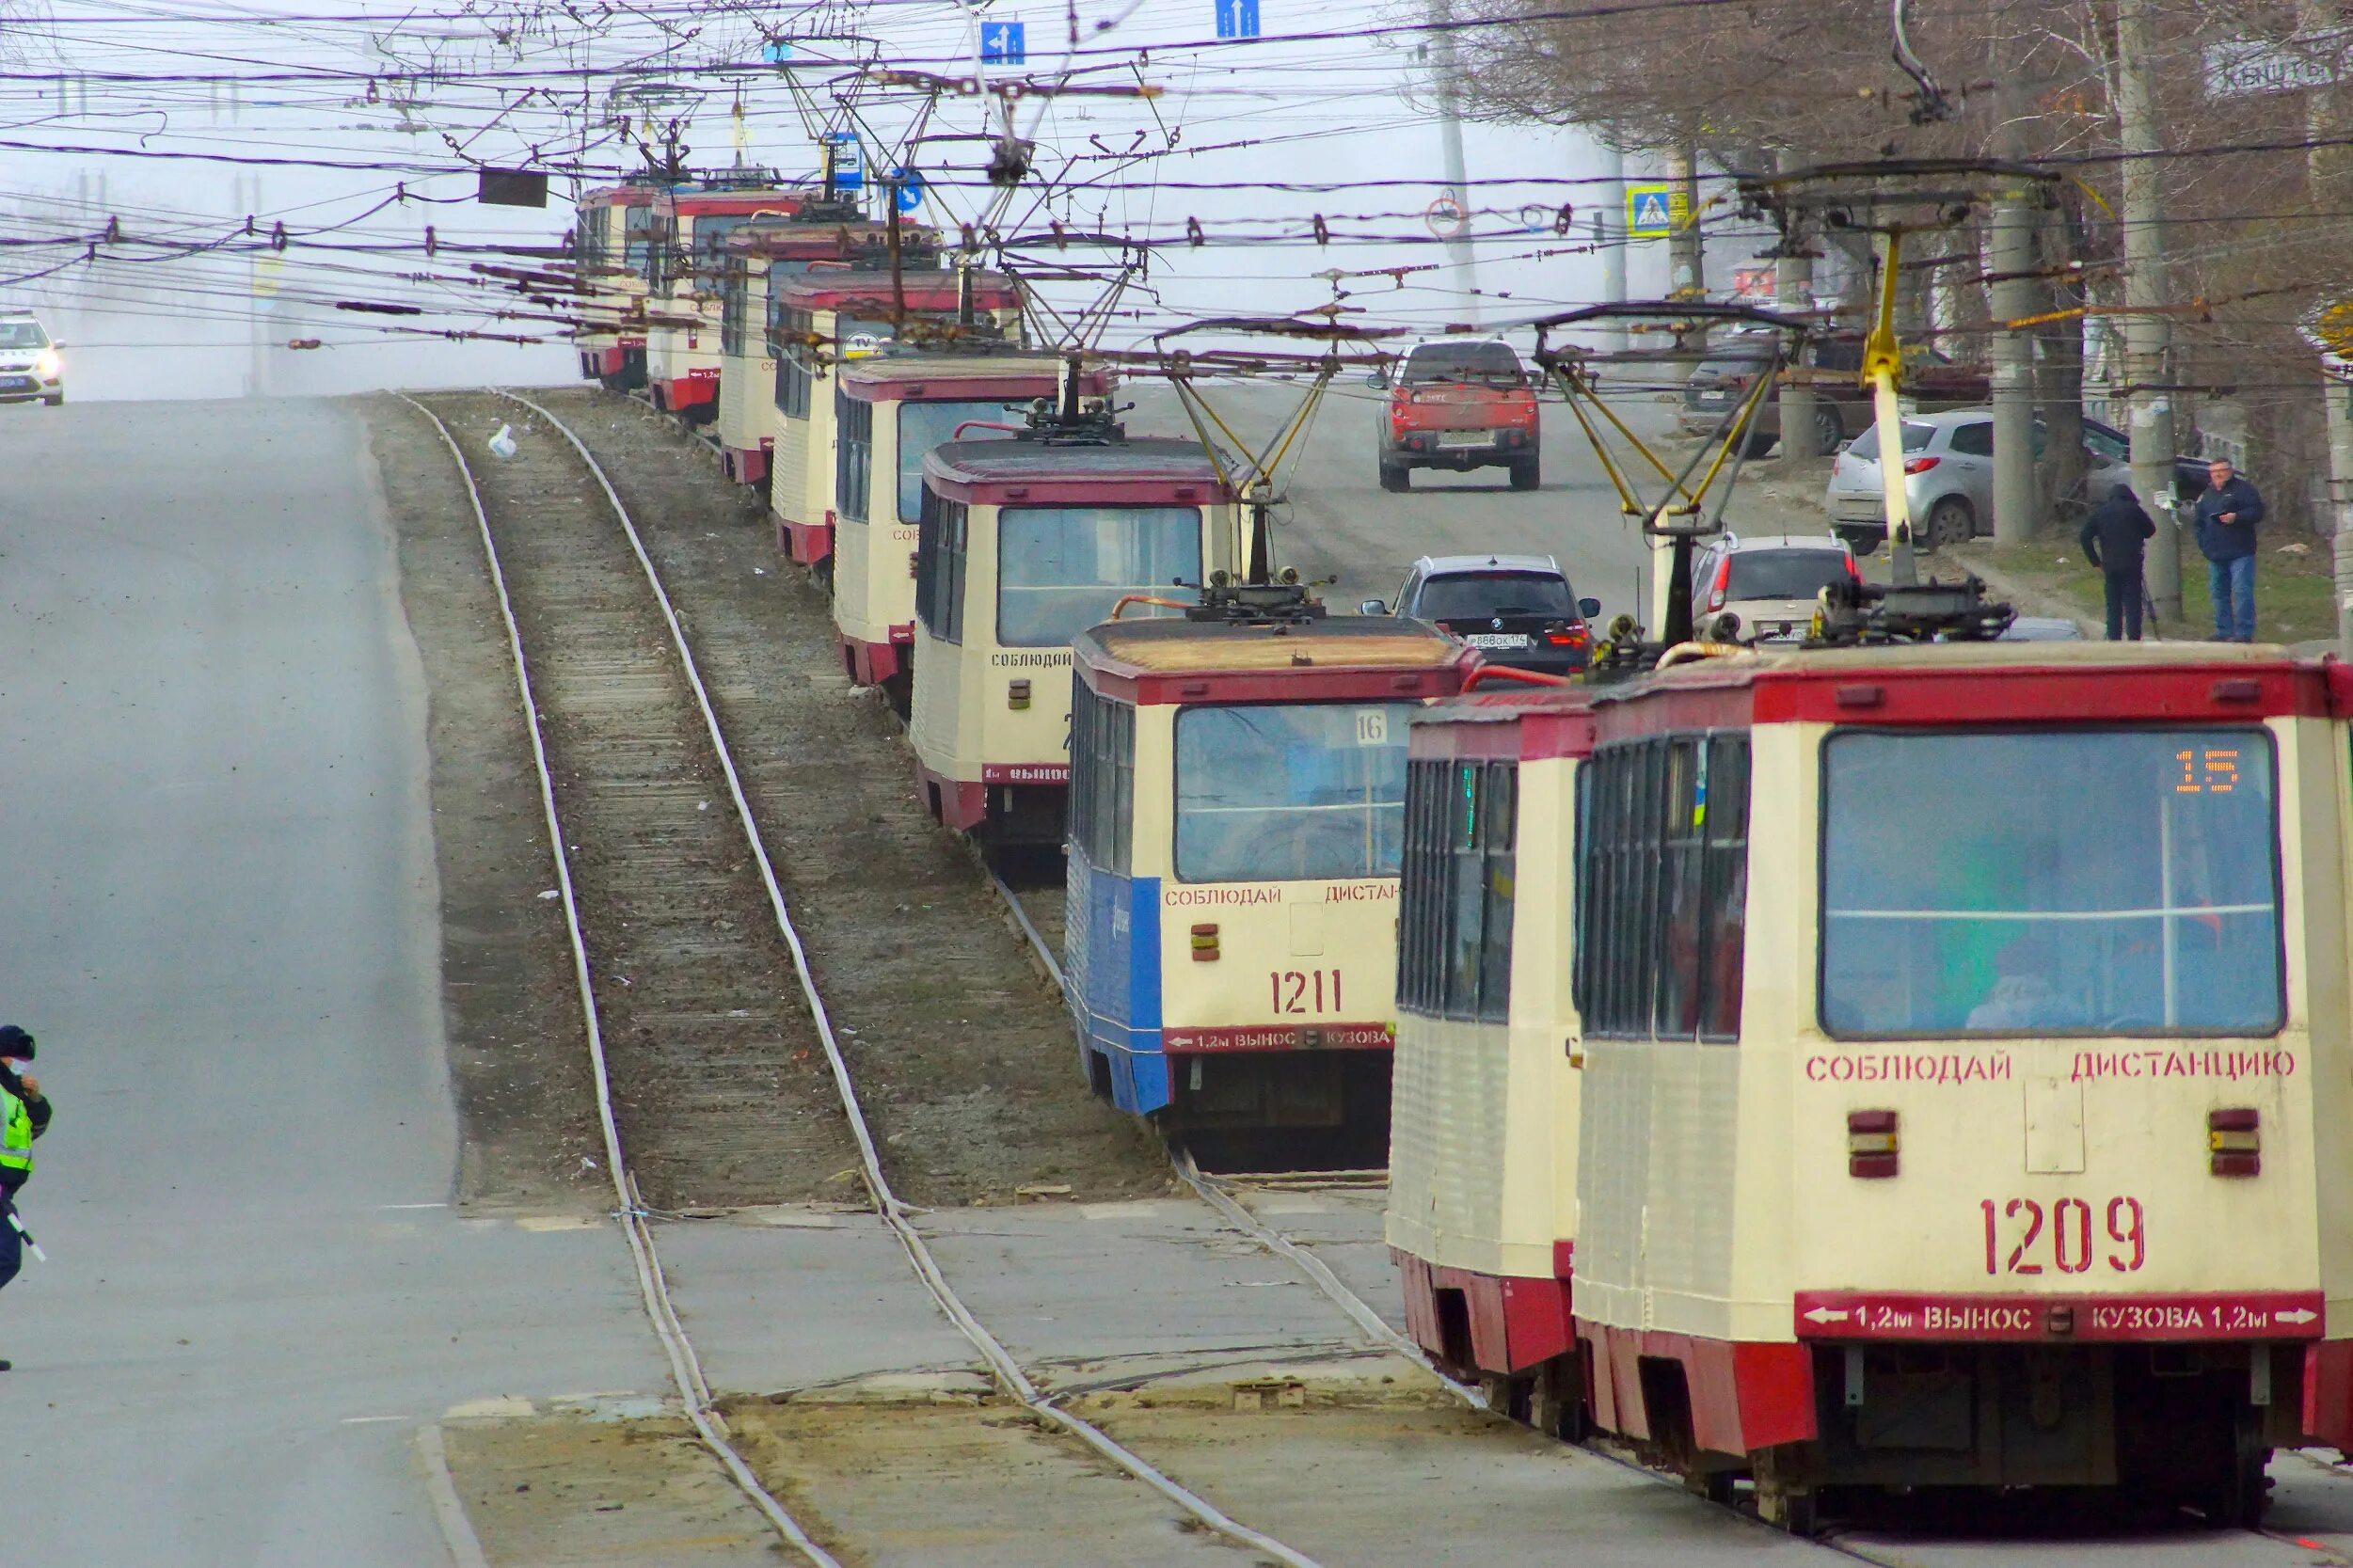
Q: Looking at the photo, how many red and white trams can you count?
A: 8